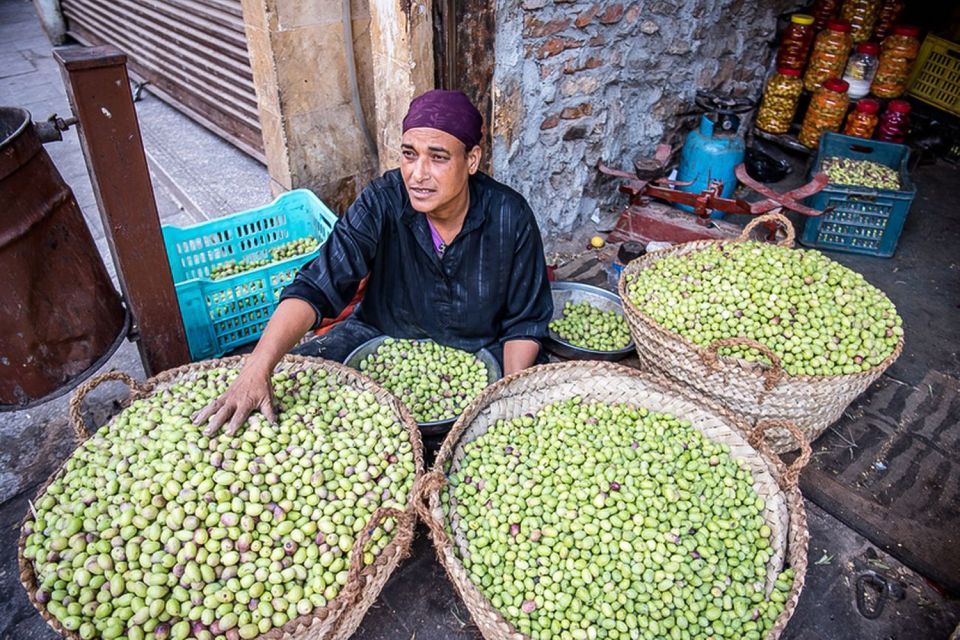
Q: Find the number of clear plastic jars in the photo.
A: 11